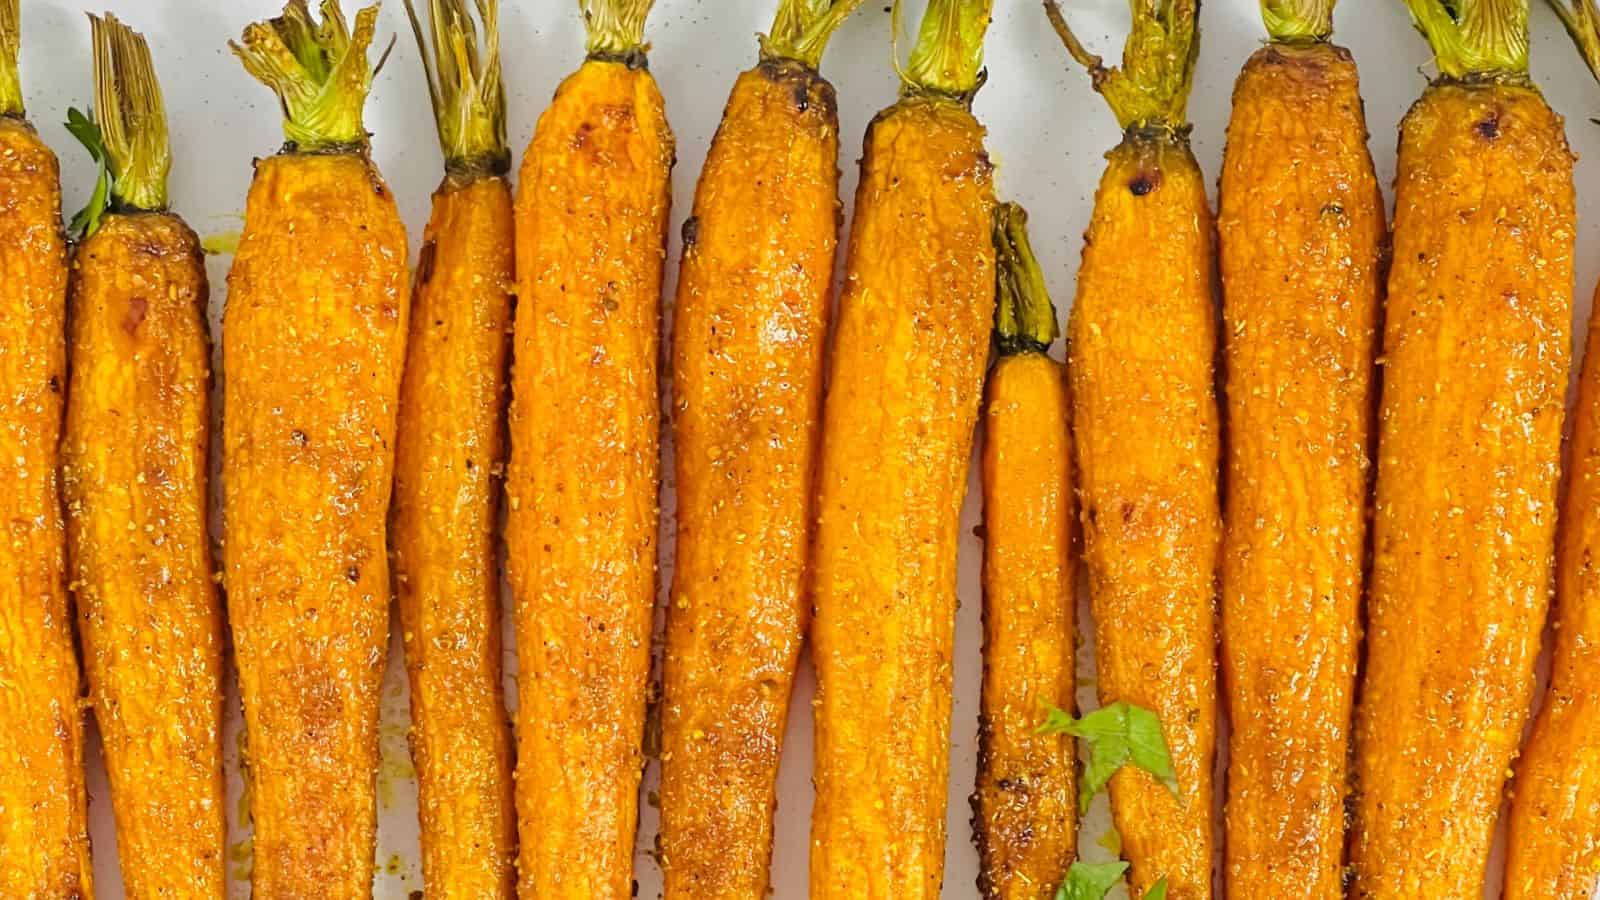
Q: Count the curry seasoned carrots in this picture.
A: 12